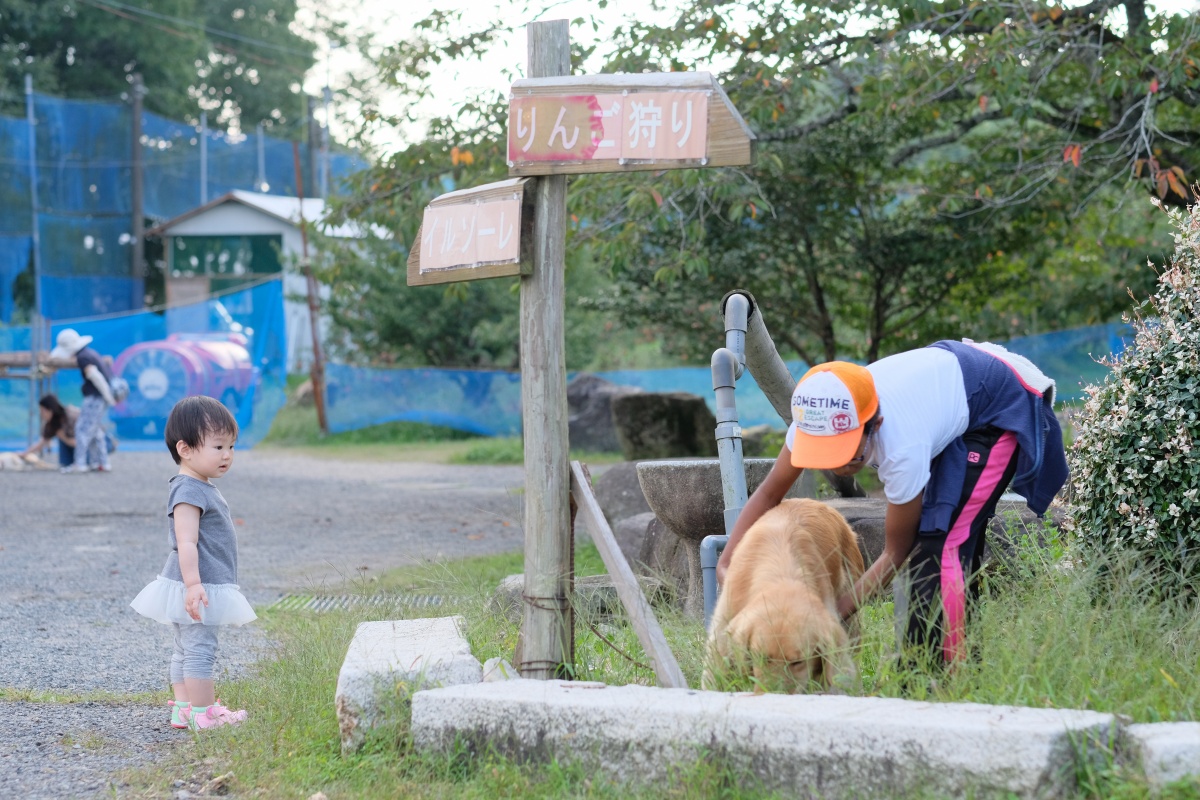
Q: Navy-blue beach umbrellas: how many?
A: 0